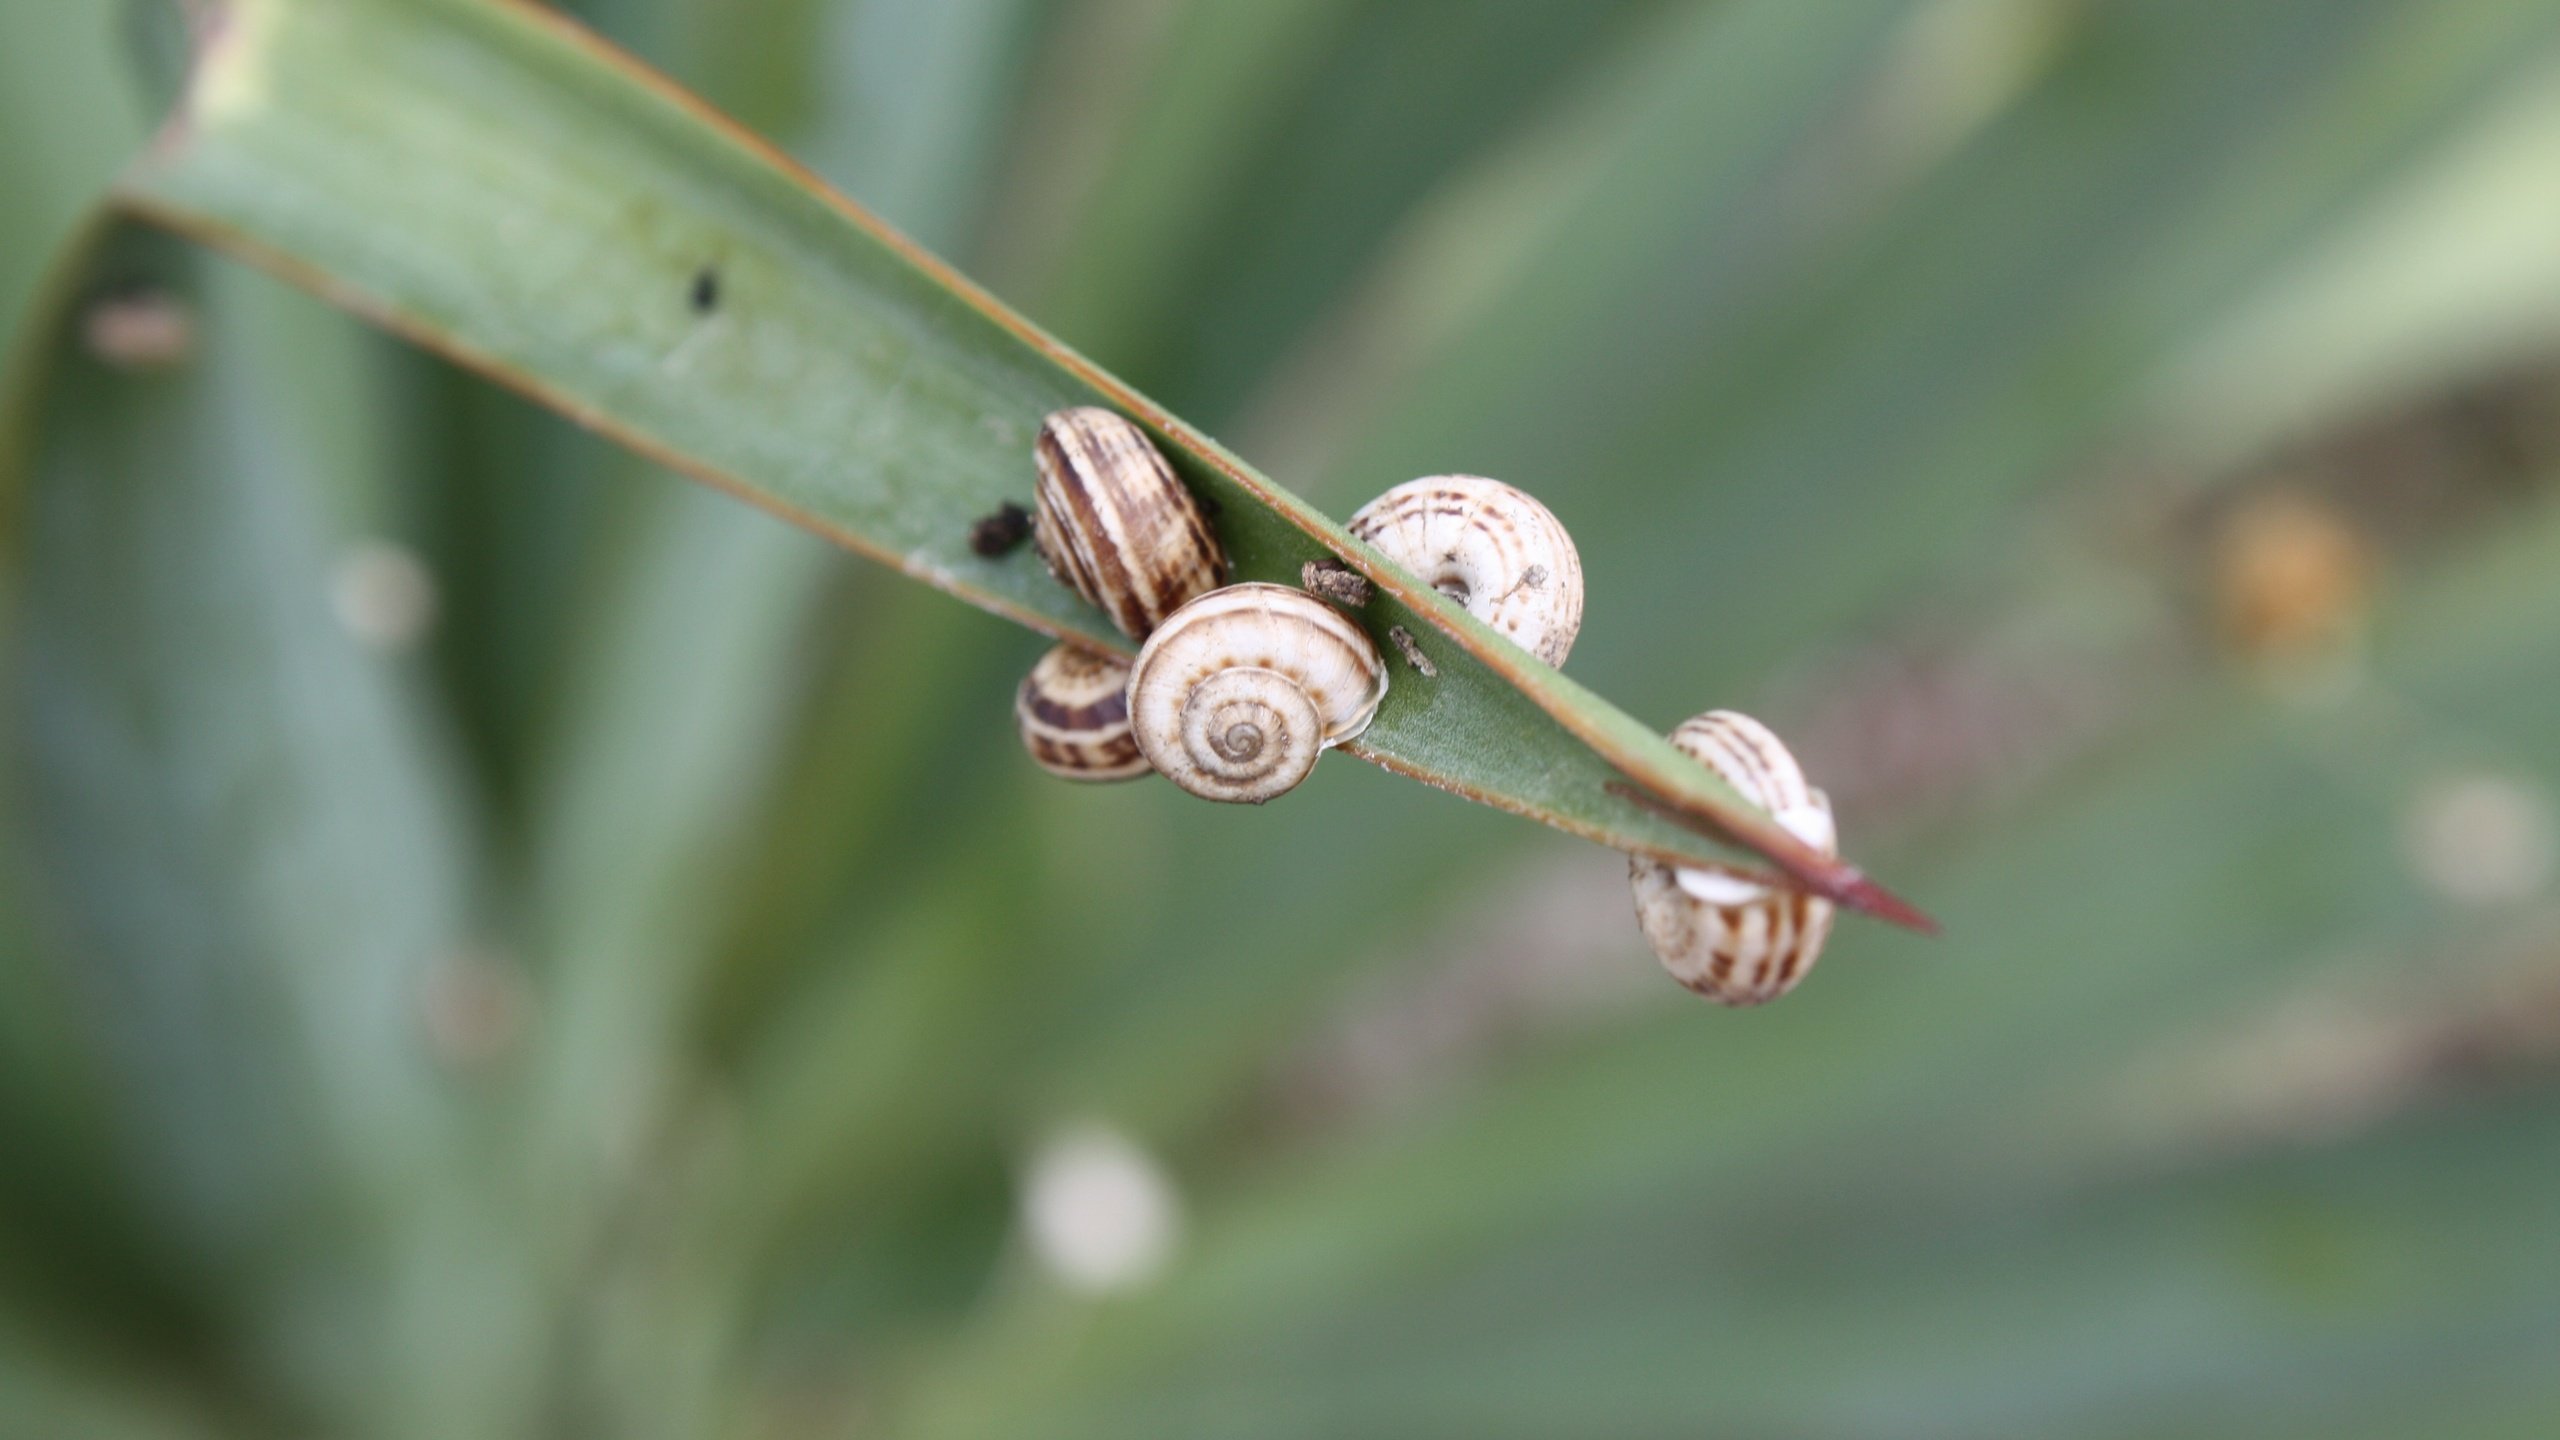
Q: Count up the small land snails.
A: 6